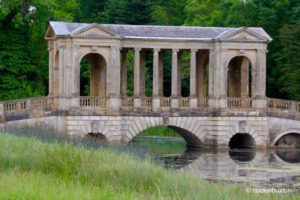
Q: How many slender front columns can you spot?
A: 4